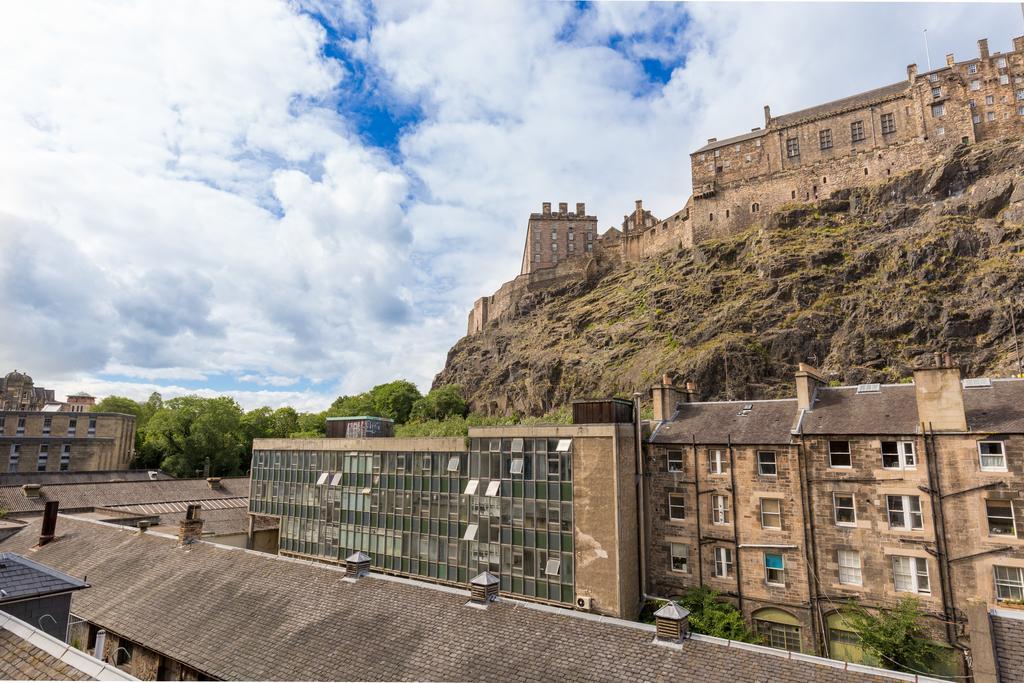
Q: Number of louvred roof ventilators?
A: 3